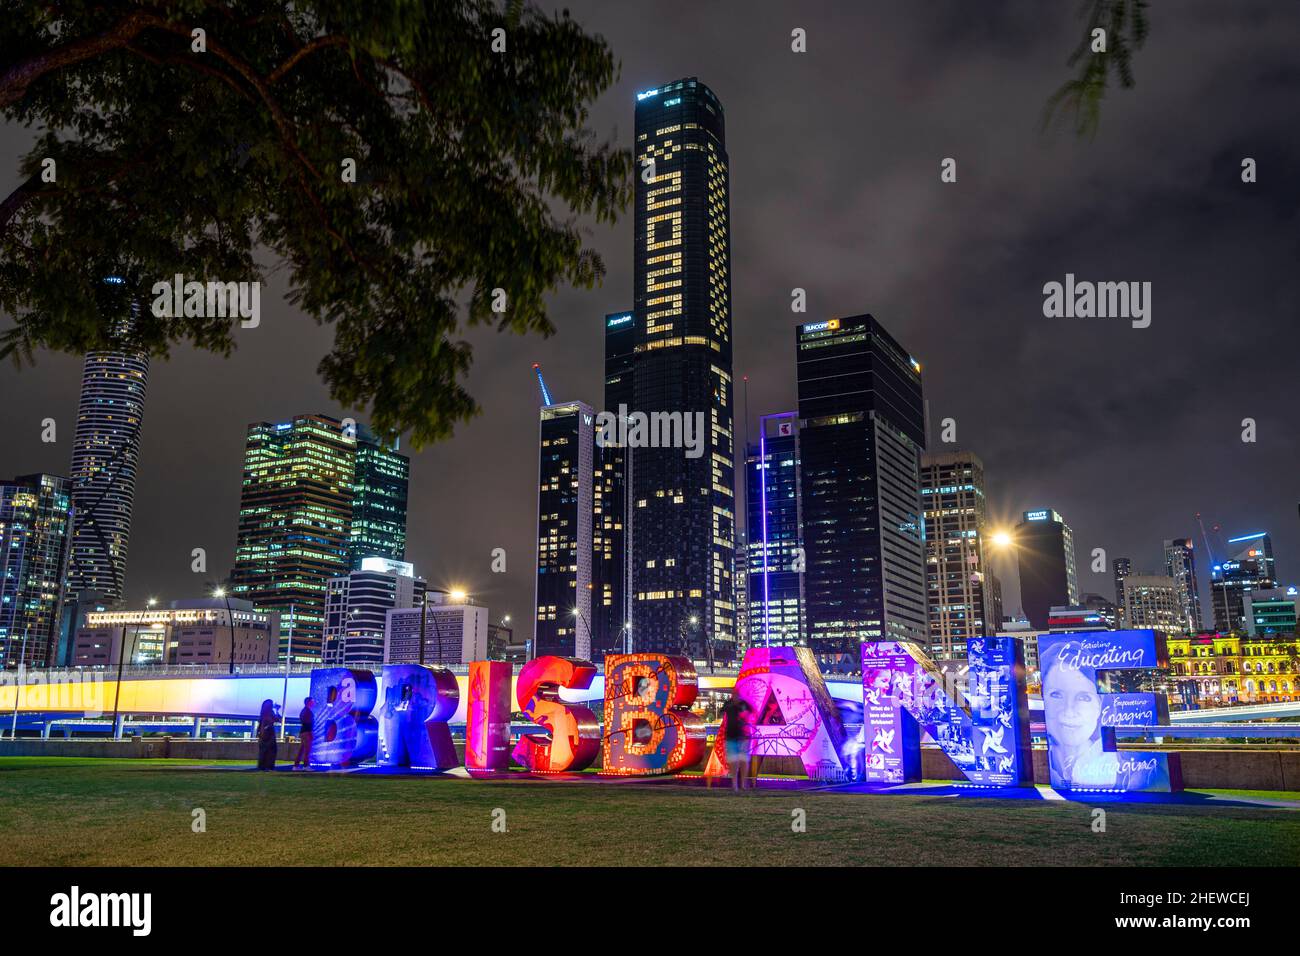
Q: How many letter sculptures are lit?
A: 8